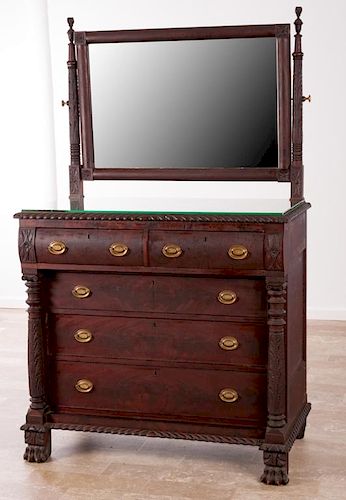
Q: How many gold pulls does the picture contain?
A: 10